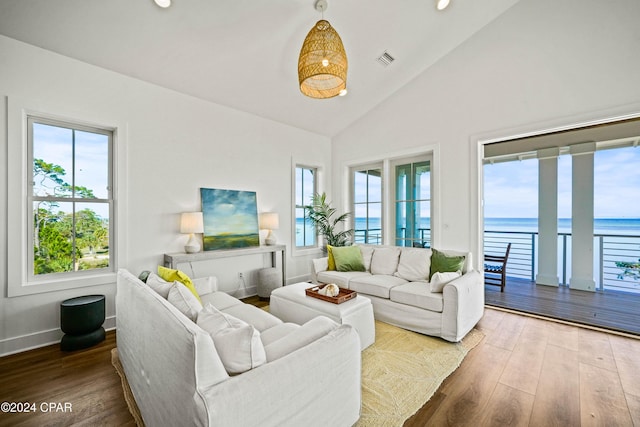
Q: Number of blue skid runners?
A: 0